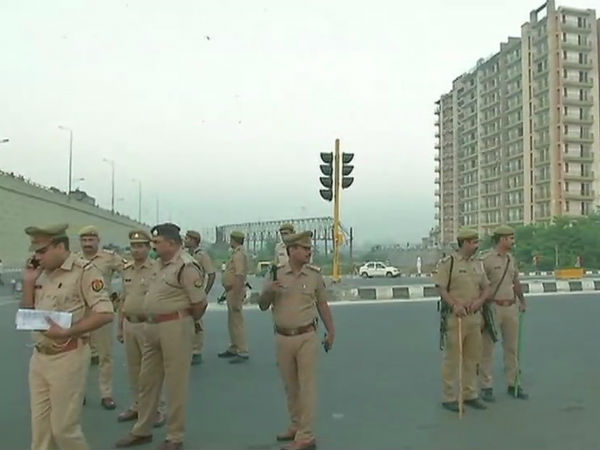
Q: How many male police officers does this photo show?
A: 10